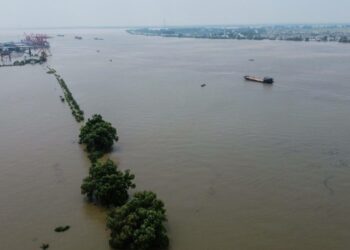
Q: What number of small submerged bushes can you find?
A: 2